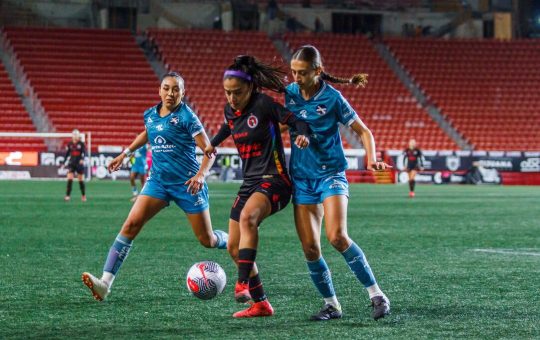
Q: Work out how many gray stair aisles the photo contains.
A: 4